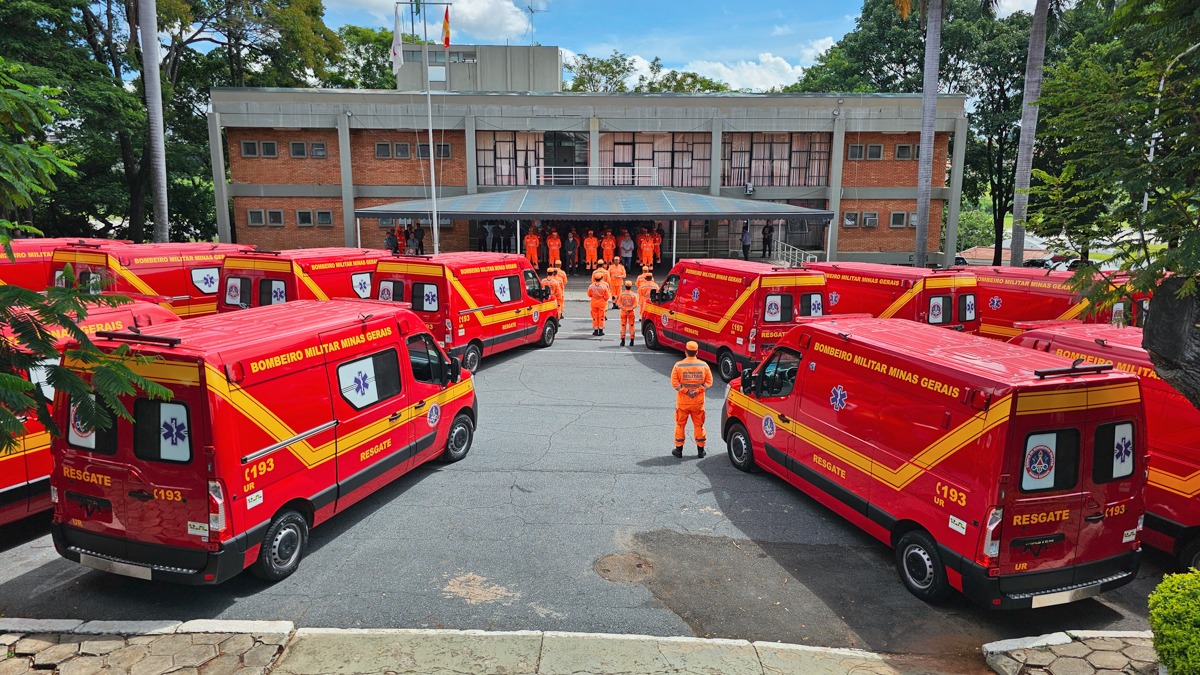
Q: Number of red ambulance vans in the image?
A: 11